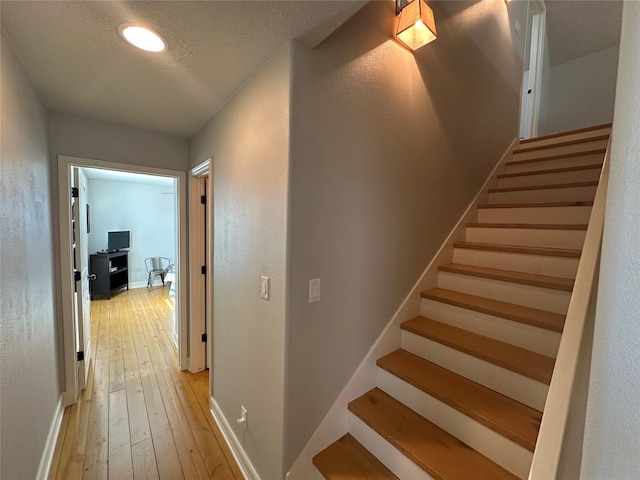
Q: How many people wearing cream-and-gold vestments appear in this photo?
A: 0